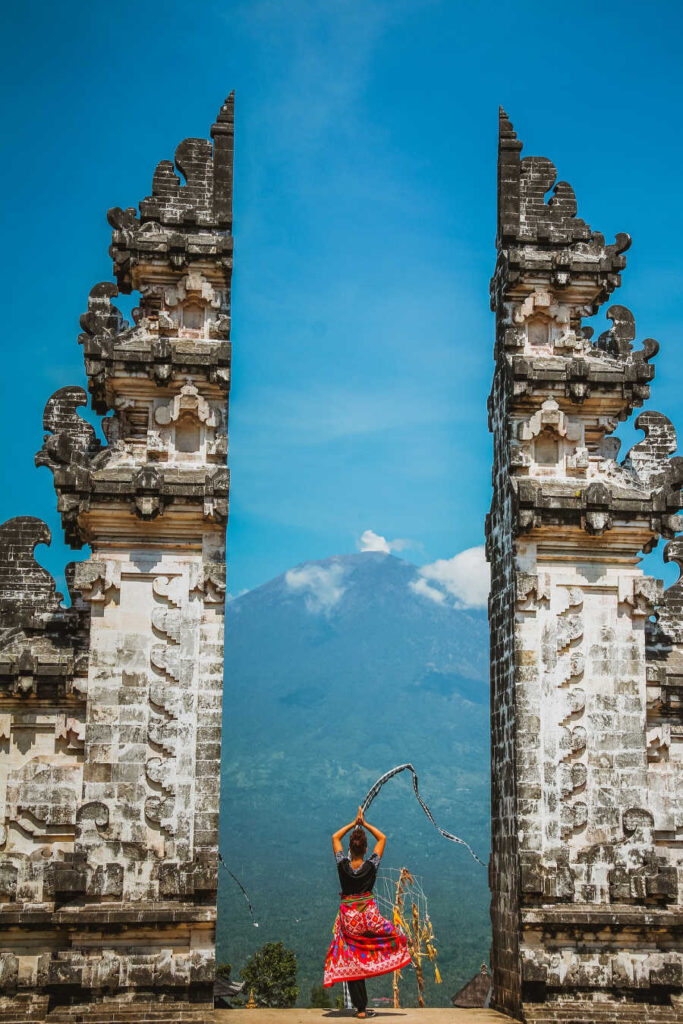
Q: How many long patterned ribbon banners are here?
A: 2